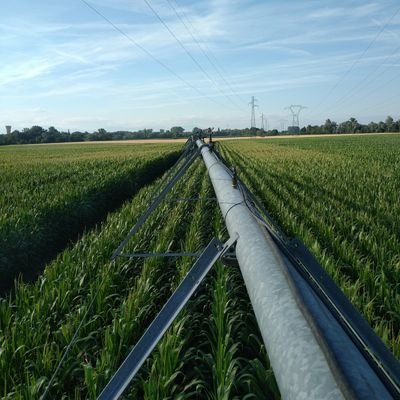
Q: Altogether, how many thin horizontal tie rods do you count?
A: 2